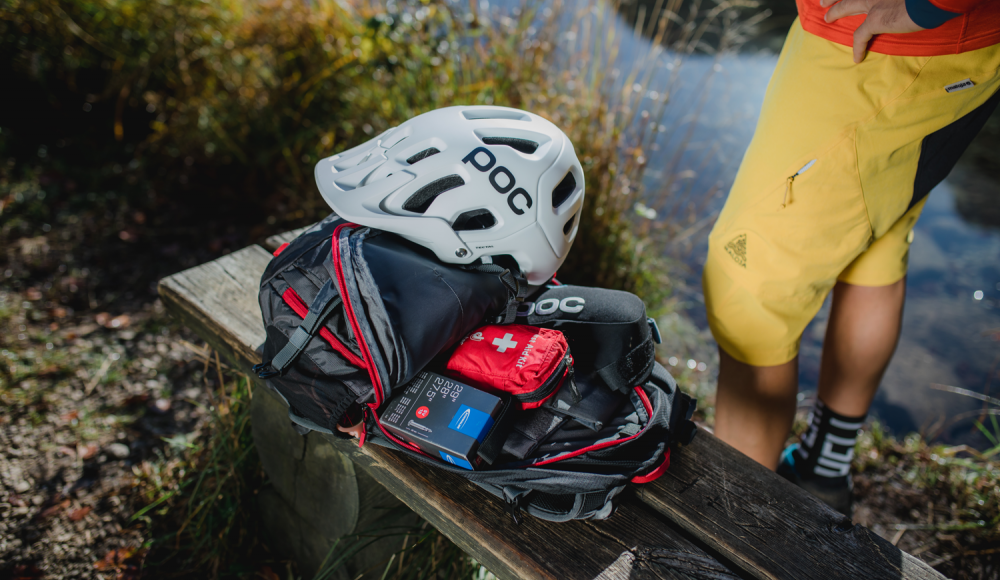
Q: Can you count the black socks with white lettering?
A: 1